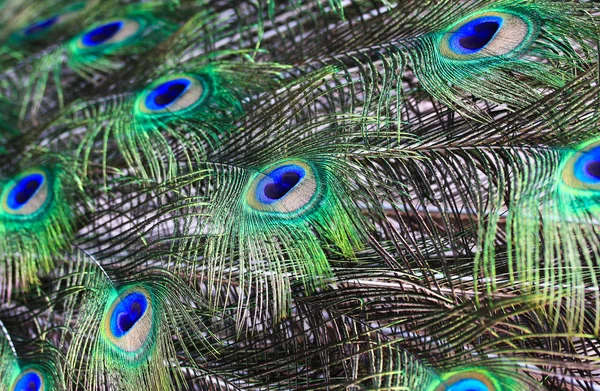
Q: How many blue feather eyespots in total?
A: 10